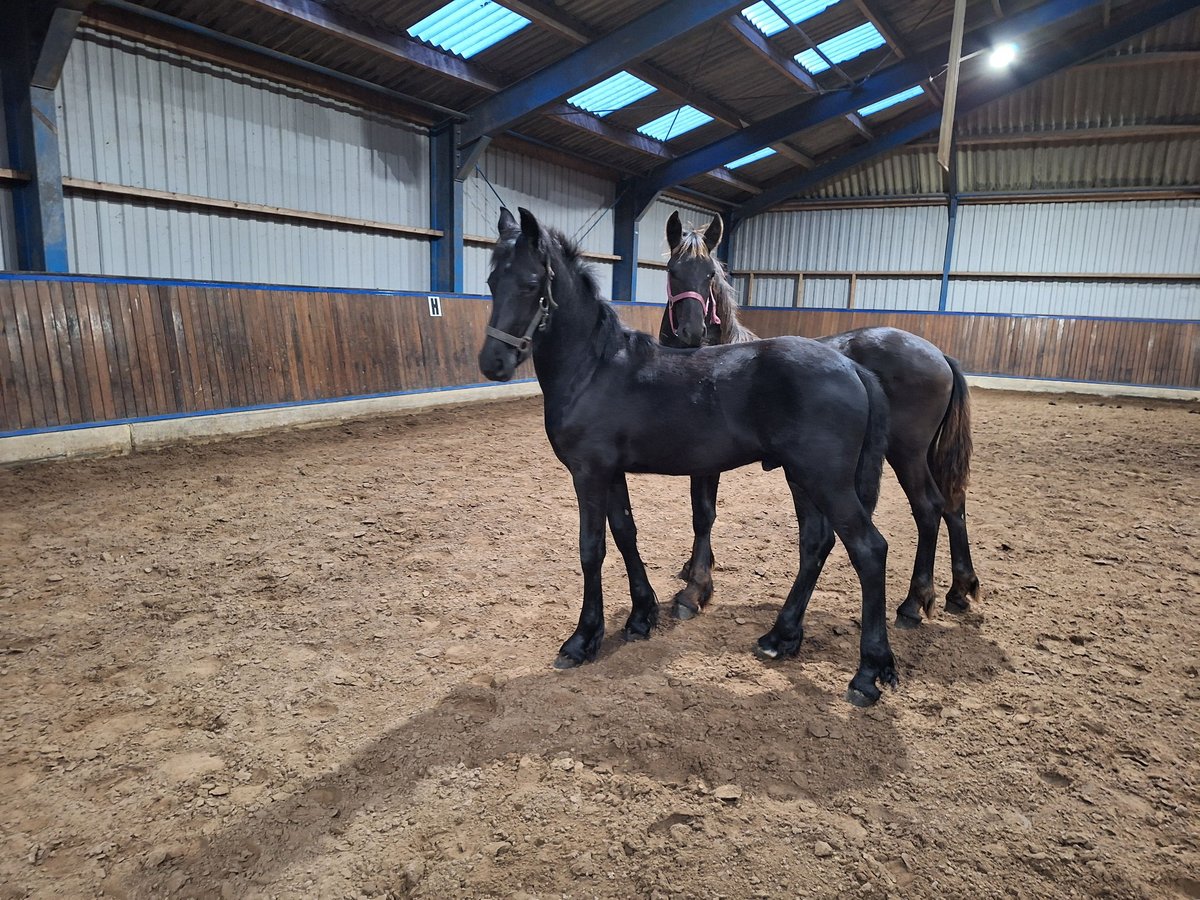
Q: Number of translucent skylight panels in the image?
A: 7